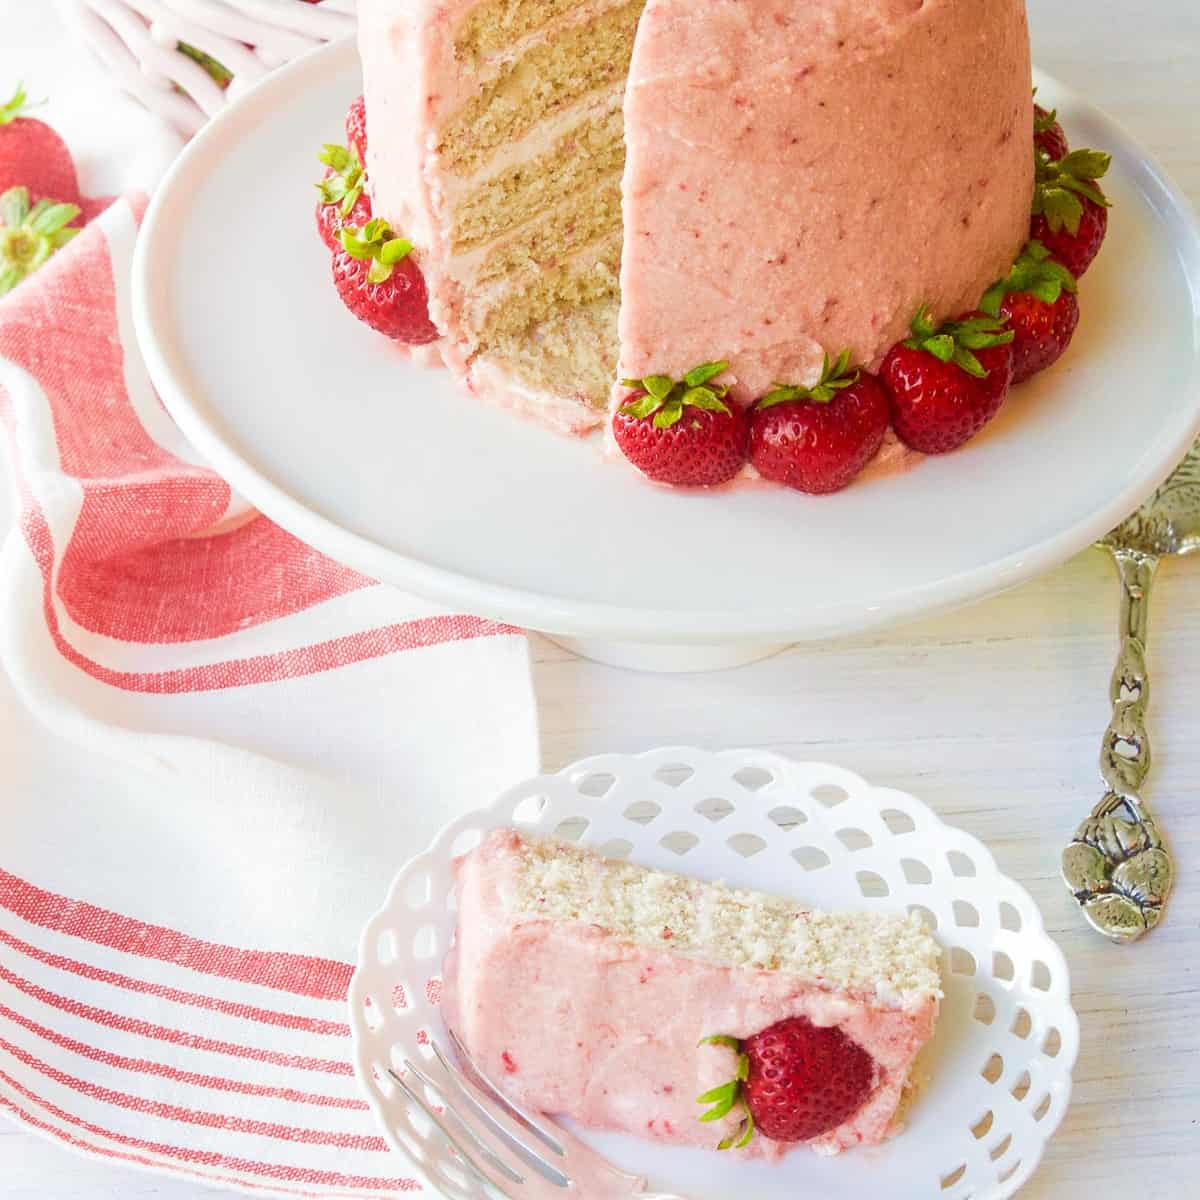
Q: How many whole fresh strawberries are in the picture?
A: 12